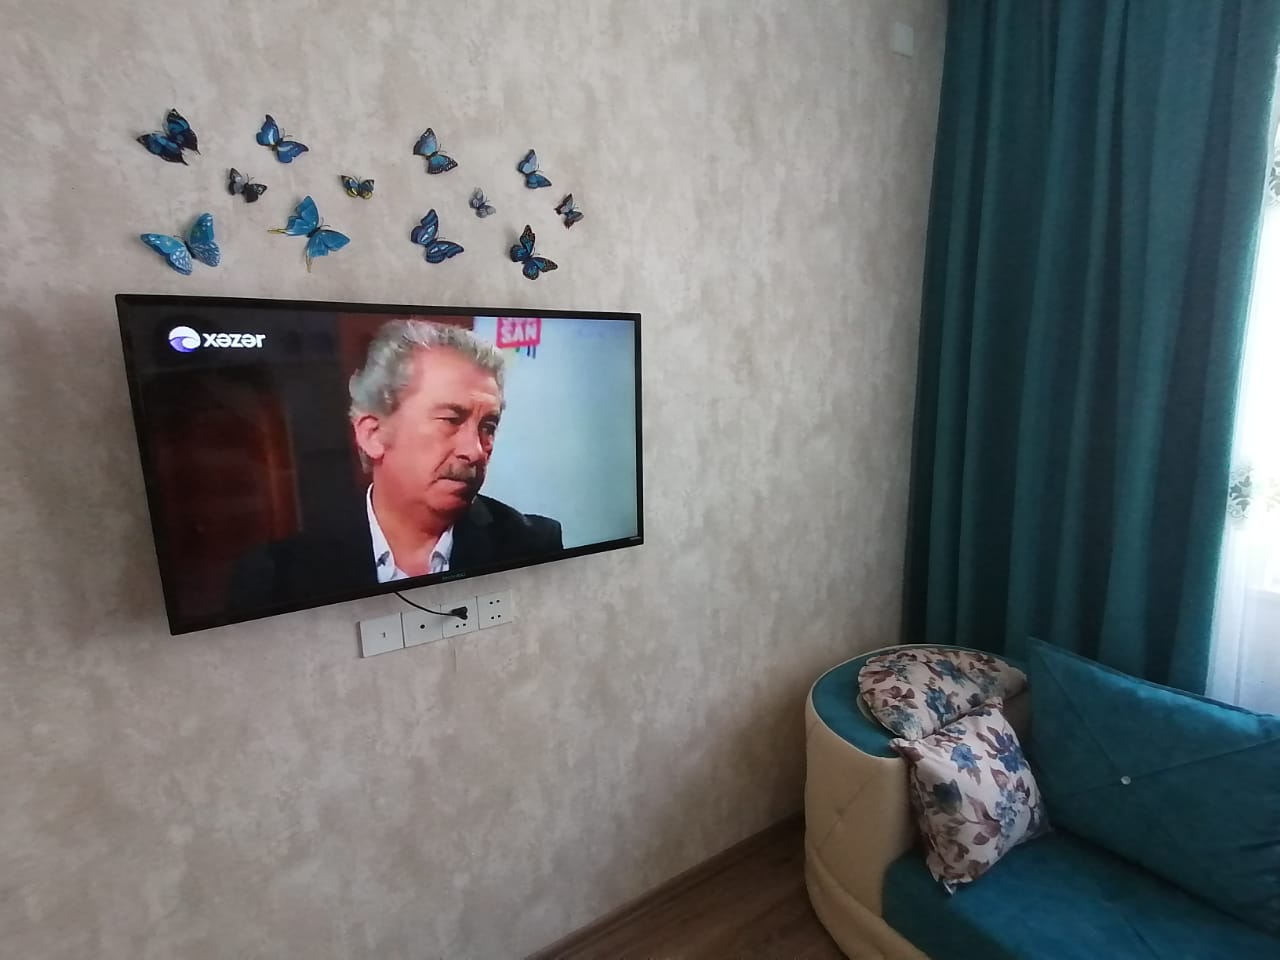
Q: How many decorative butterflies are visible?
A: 12